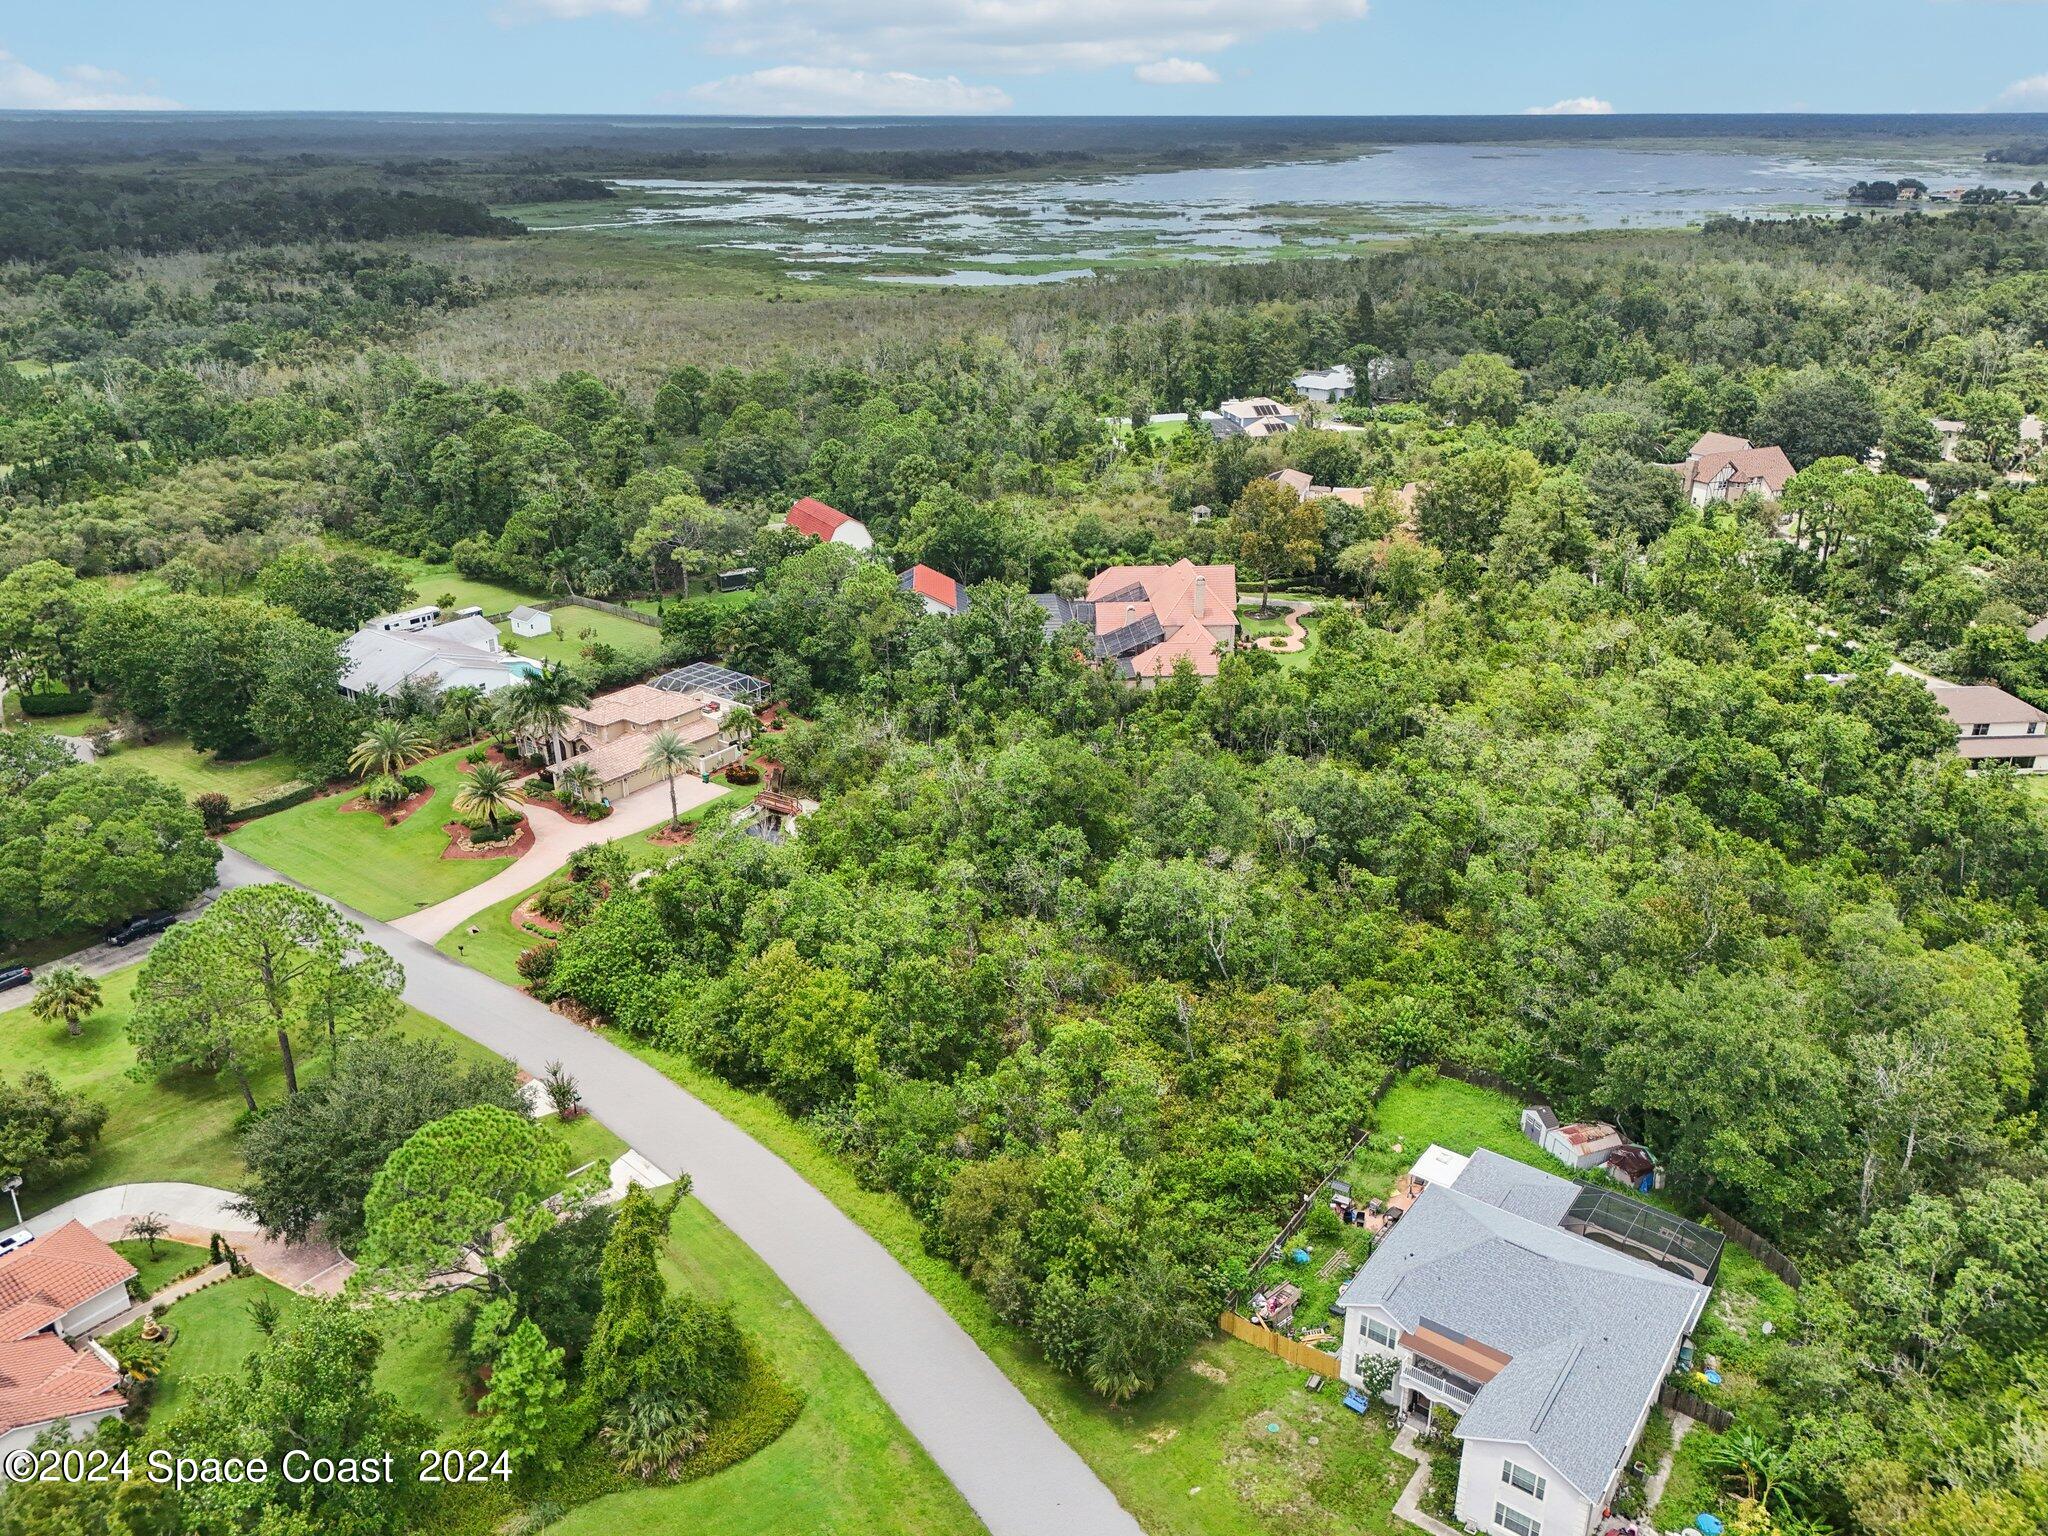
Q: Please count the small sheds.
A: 4